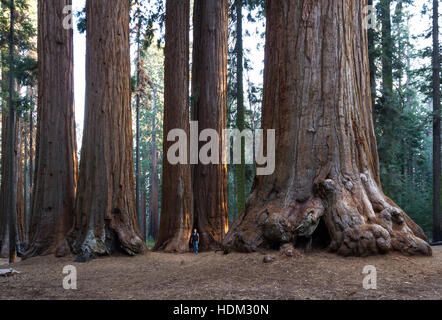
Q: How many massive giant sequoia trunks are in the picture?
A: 5